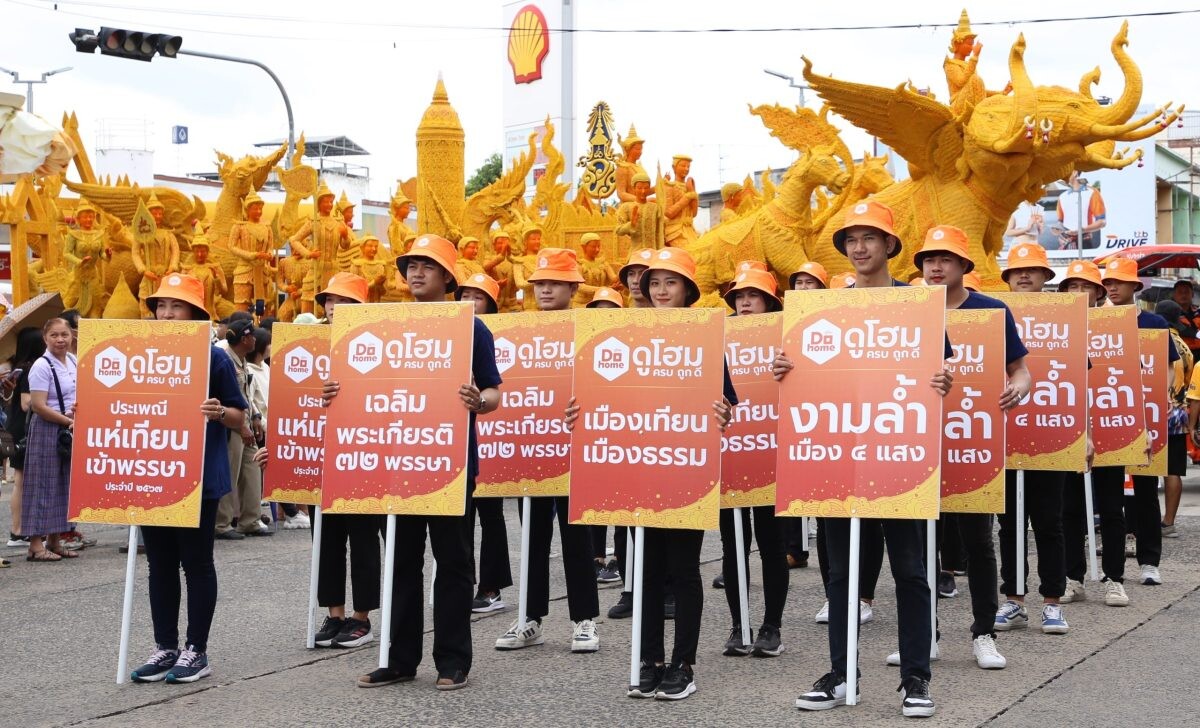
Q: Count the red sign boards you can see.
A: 11